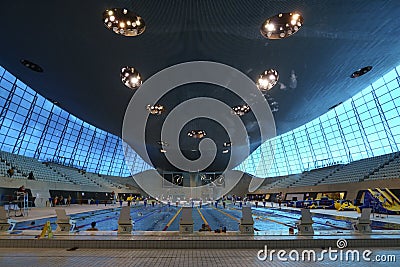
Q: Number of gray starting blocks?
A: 7